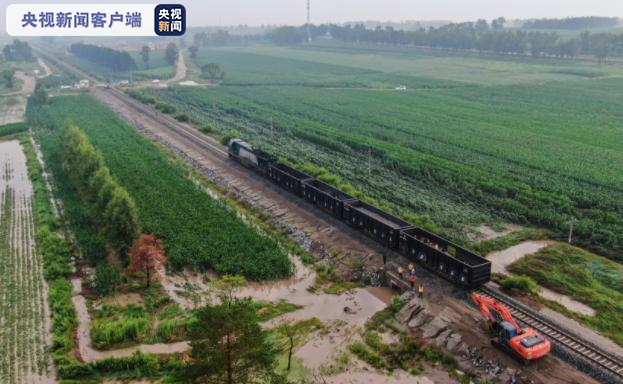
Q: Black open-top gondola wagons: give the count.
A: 4